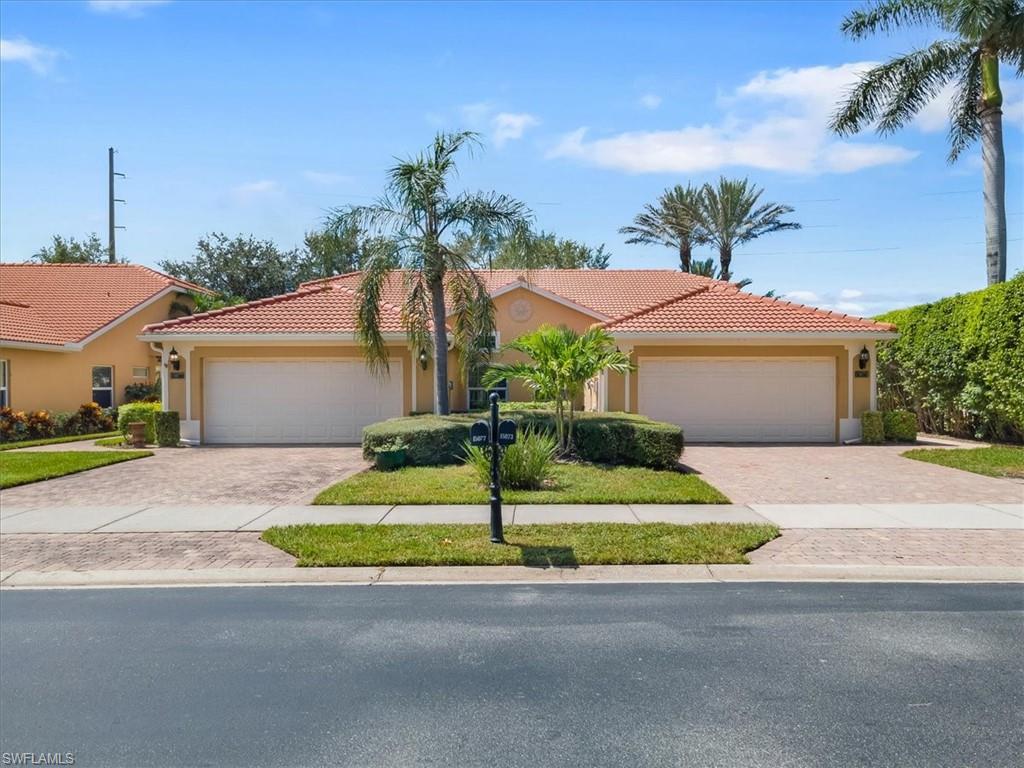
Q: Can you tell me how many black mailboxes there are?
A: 2